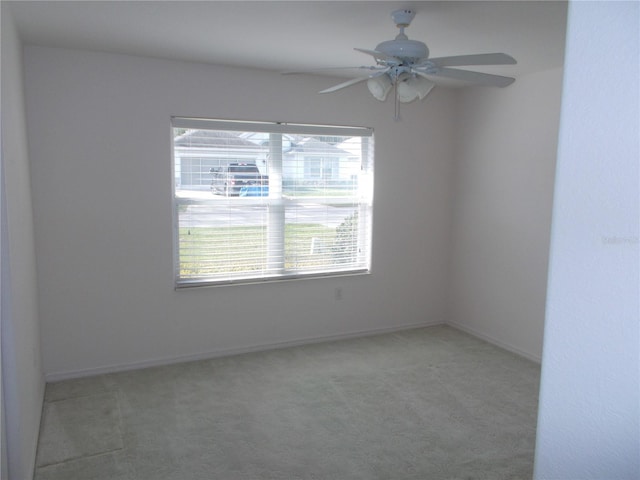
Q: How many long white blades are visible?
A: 5